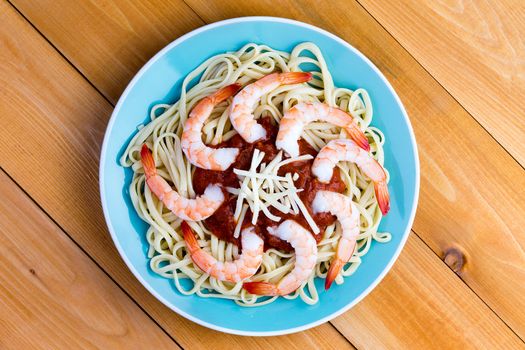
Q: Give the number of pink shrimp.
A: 8